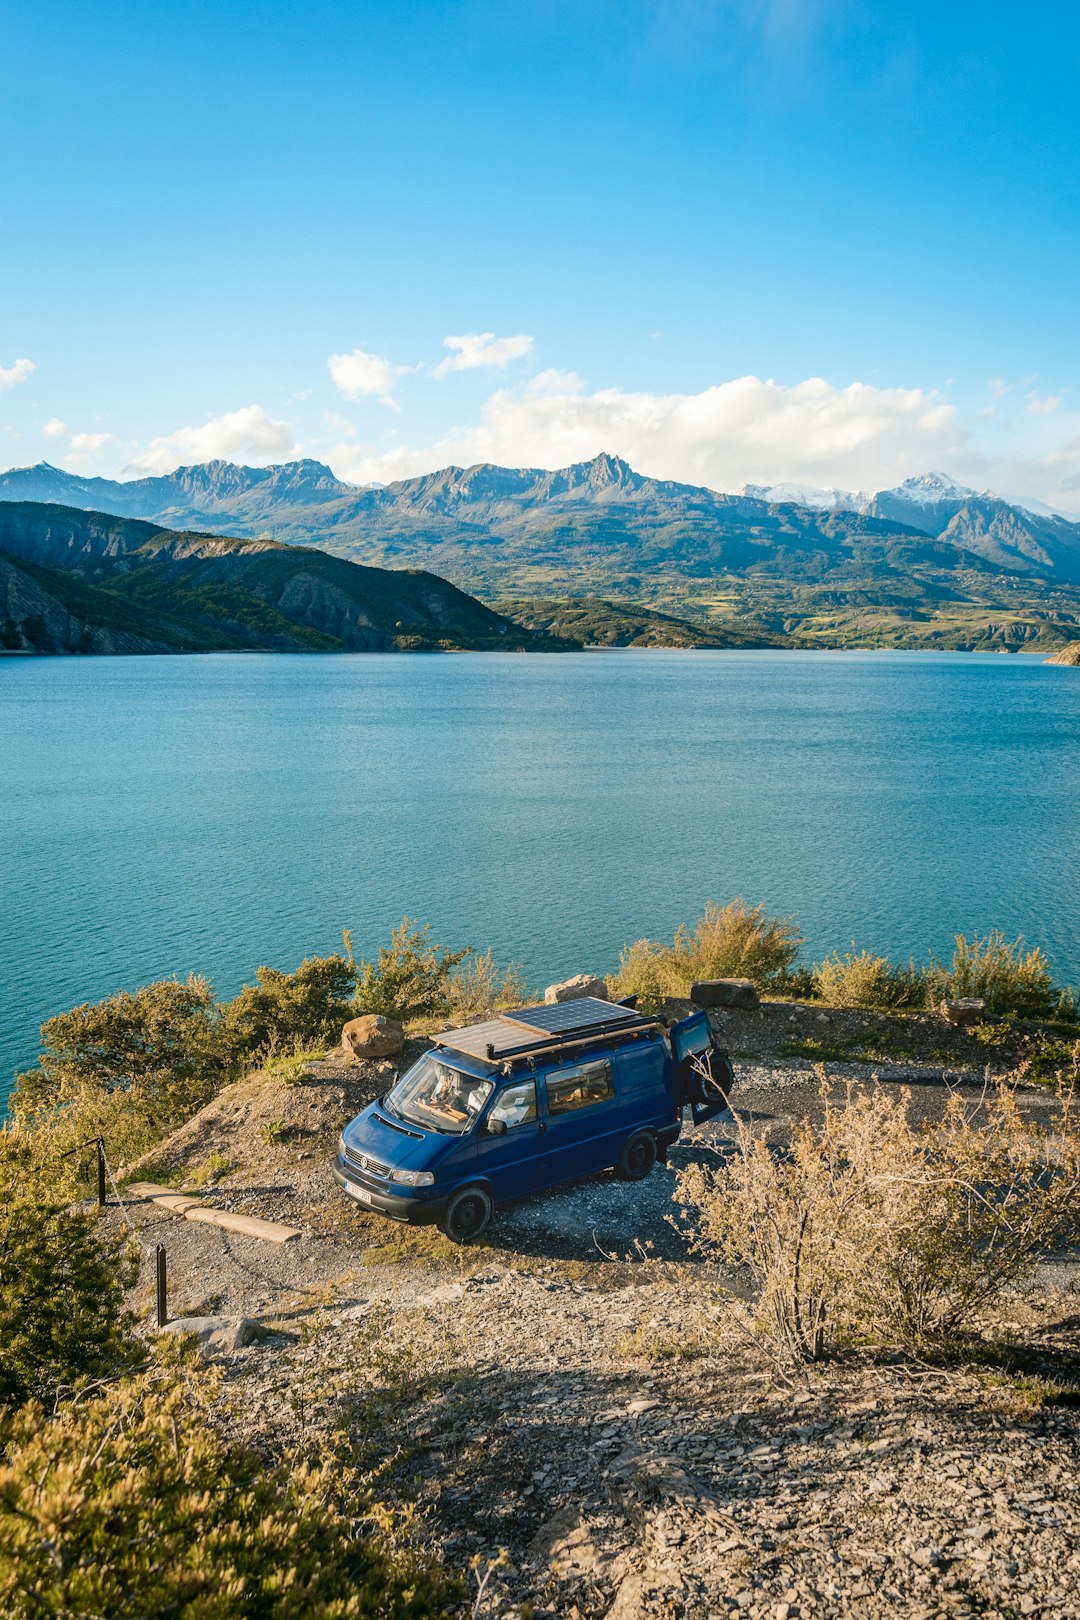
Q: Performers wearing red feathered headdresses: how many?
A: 0